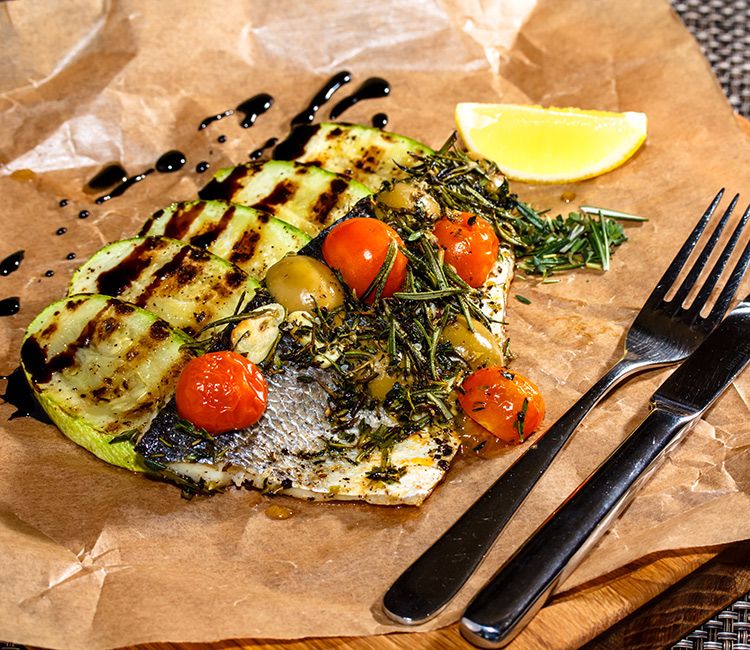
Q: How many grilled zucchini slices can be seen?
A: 5